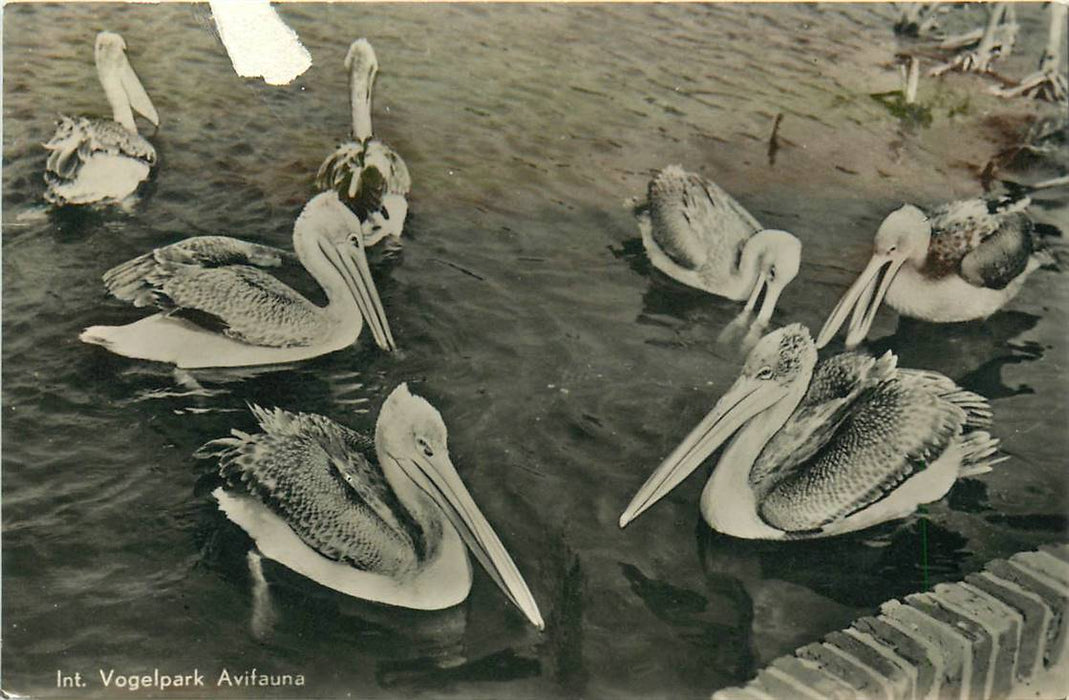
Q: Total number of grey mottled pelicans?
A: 7